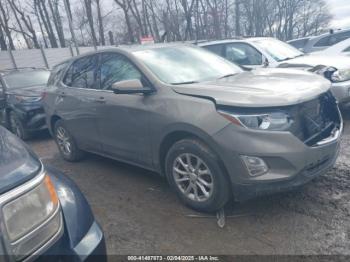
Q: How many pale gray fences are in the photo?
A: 1